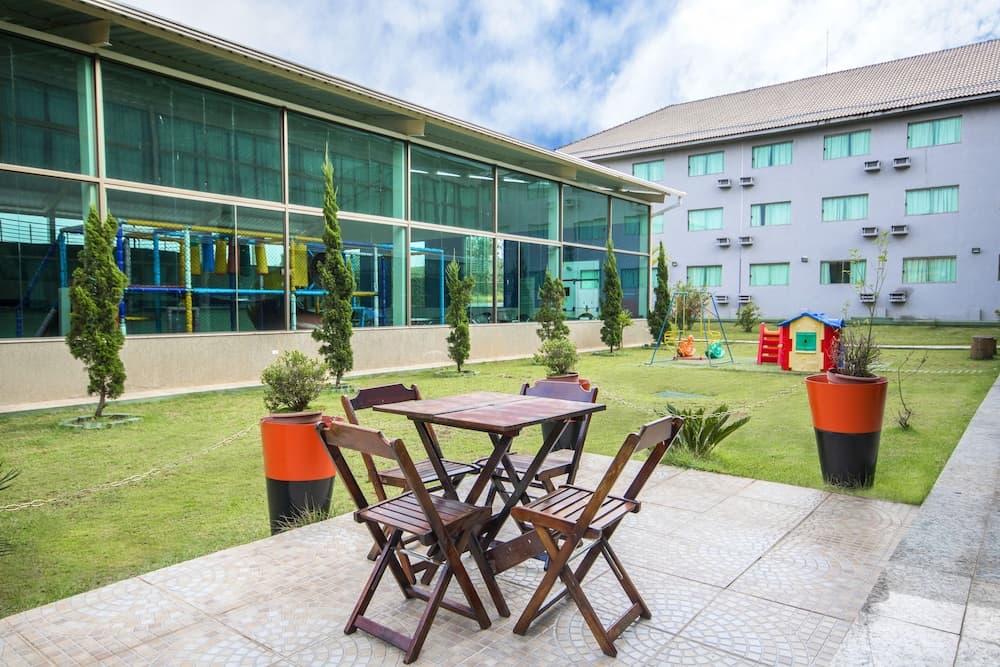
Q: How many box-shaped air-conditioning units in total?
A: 12